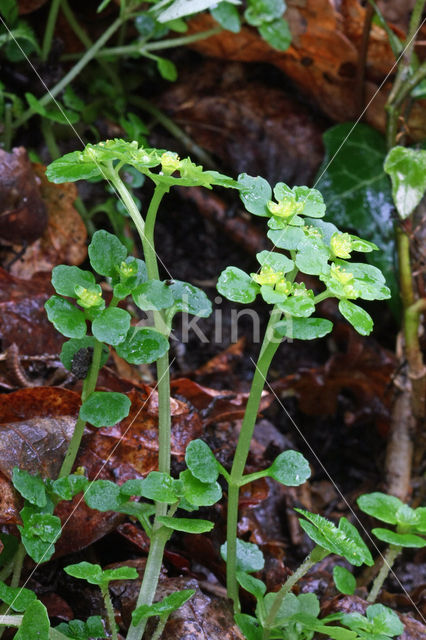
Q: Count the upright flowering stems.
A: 3